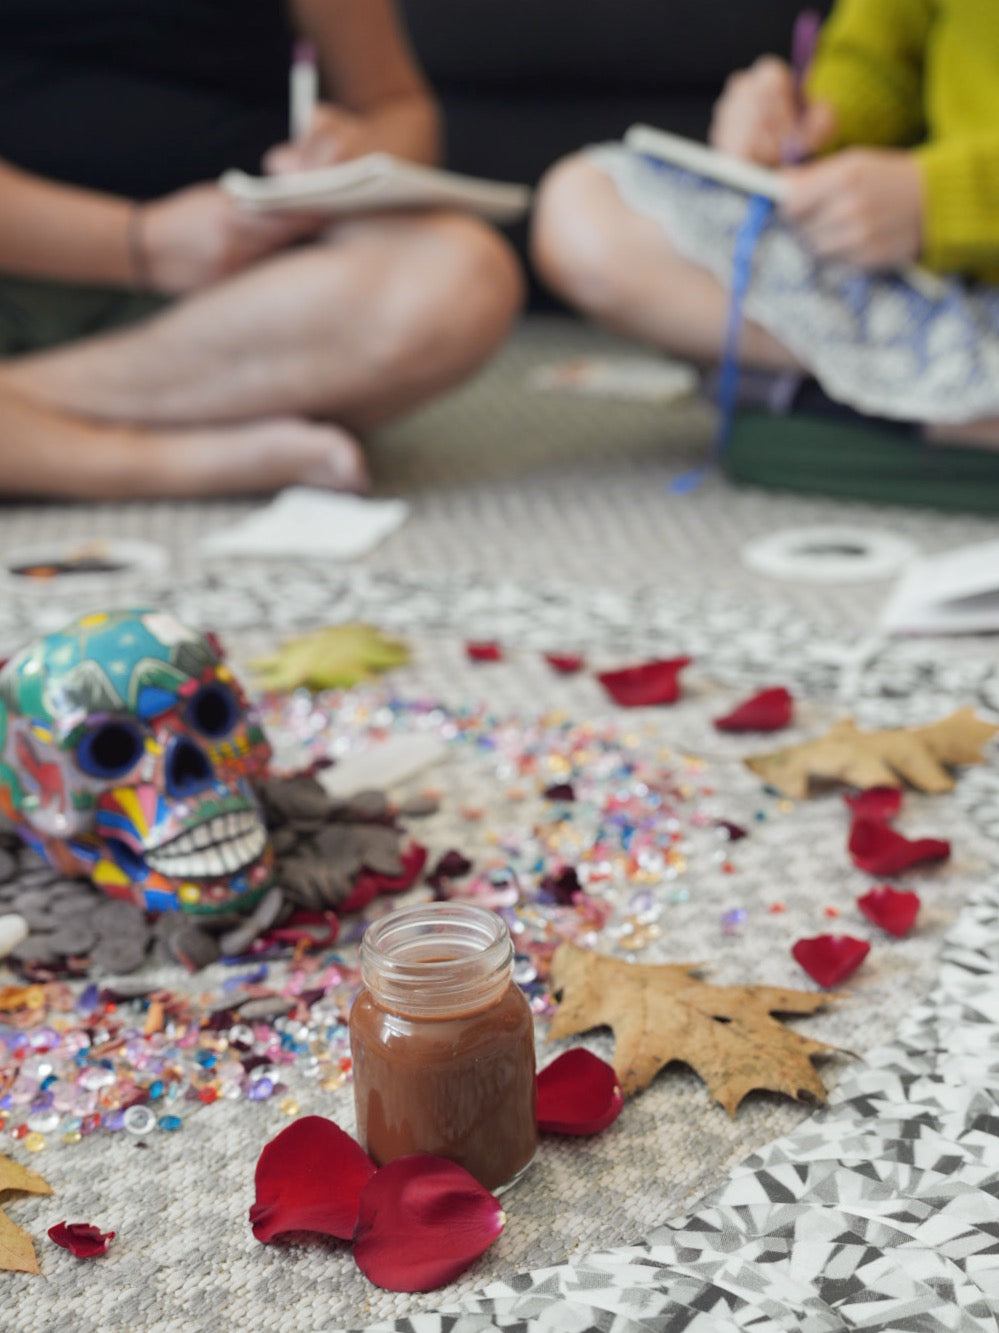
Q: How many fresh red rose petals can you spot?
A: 12